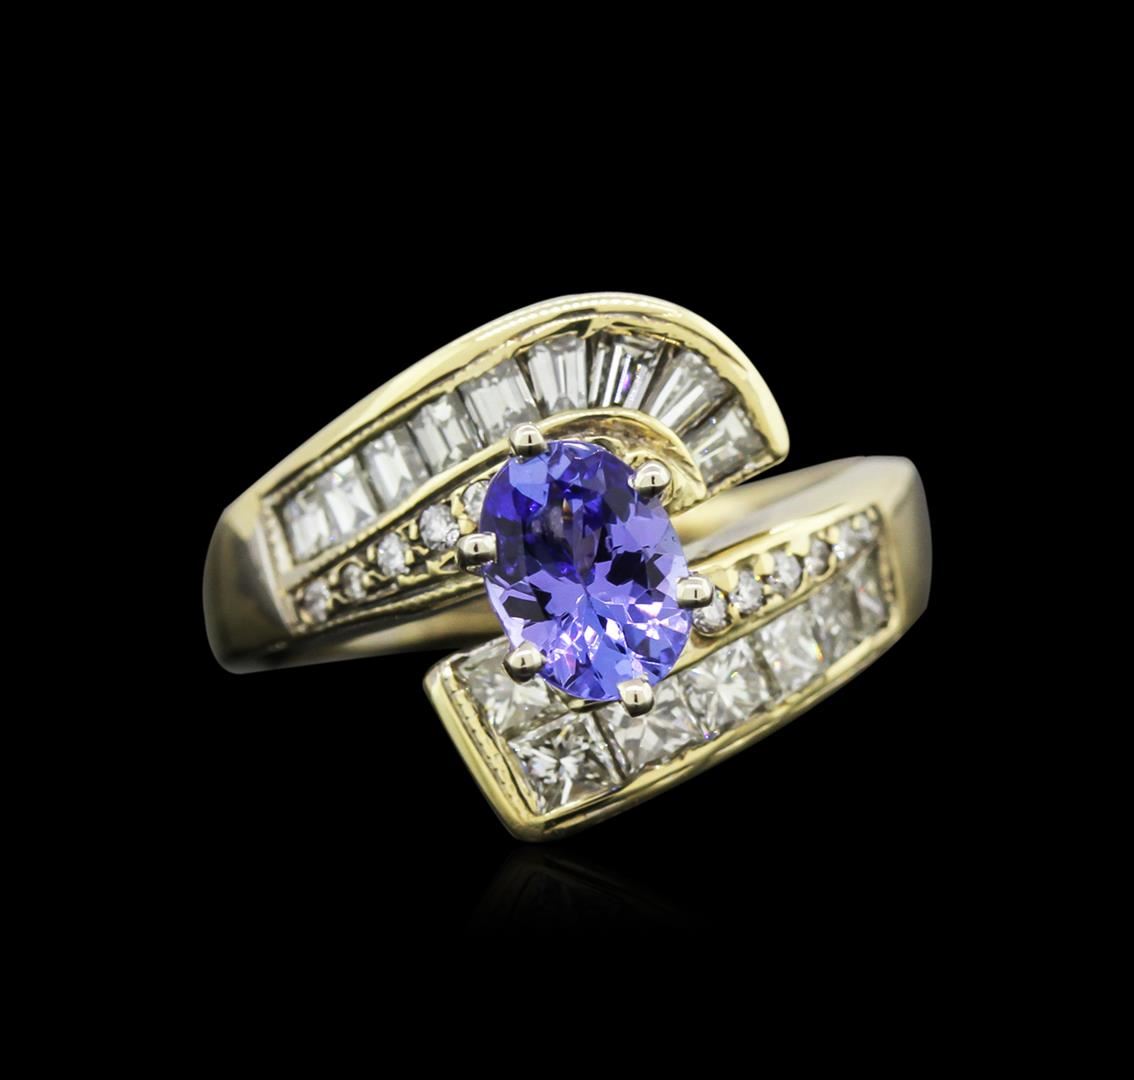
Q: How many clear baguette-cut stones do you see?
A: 9